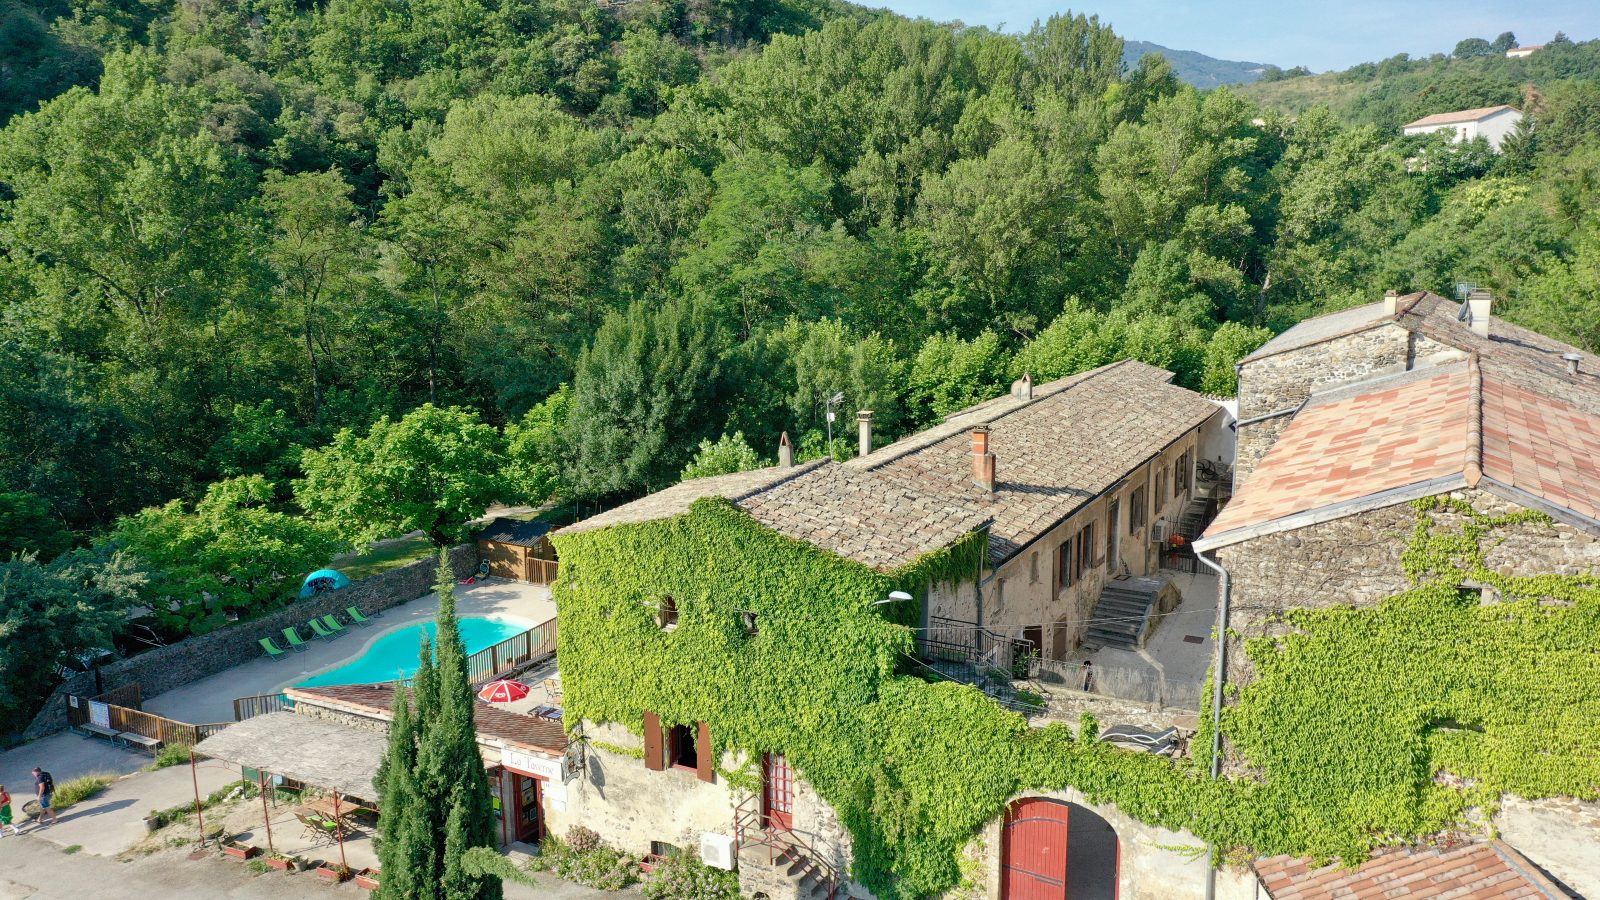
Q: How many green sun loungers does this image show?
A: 5